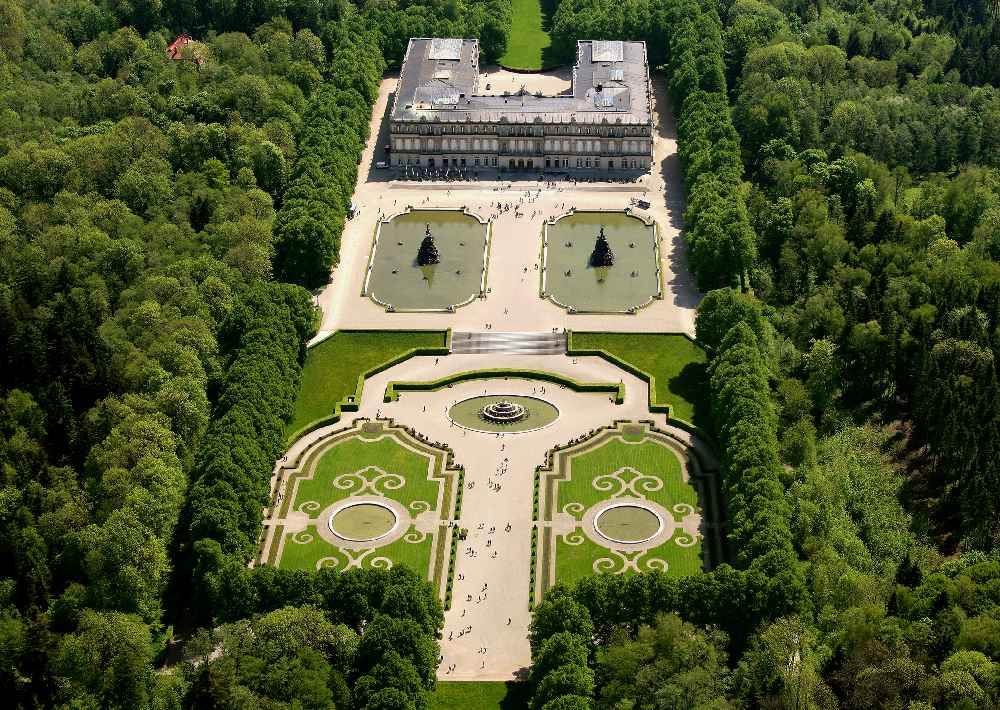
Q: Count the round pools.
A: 3